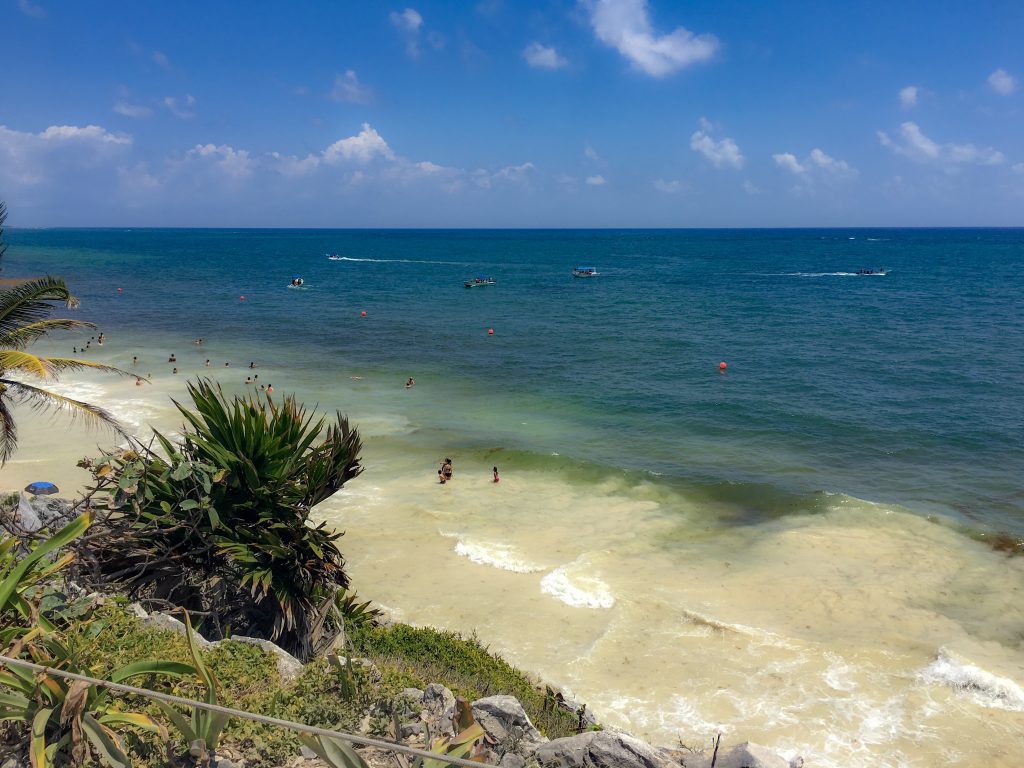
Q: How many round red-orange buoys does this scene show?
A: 5